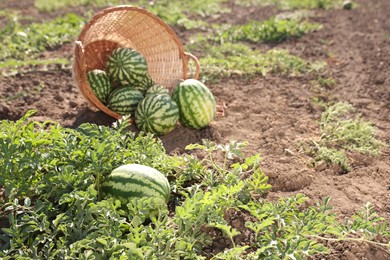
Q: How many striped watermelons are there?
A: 8